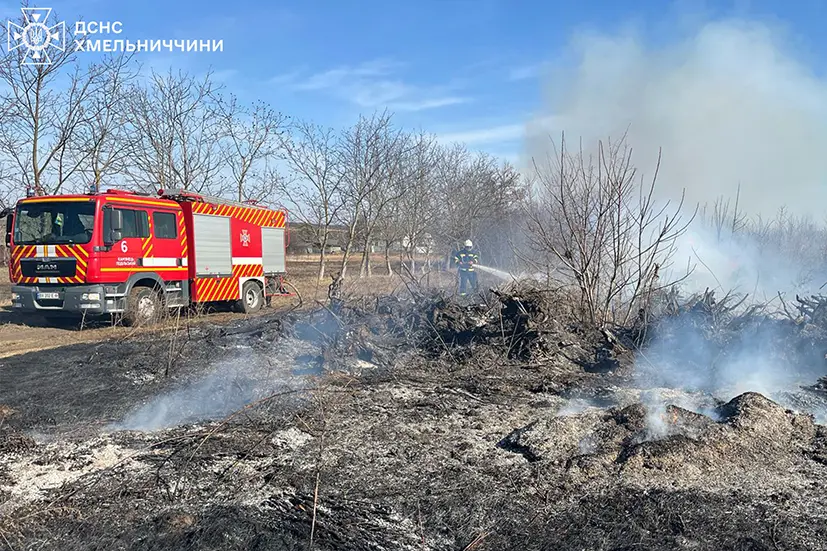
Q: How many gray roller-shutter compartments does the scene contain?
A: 2